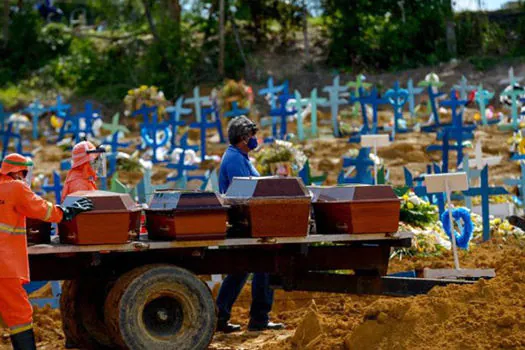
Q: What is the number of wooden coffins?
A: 5